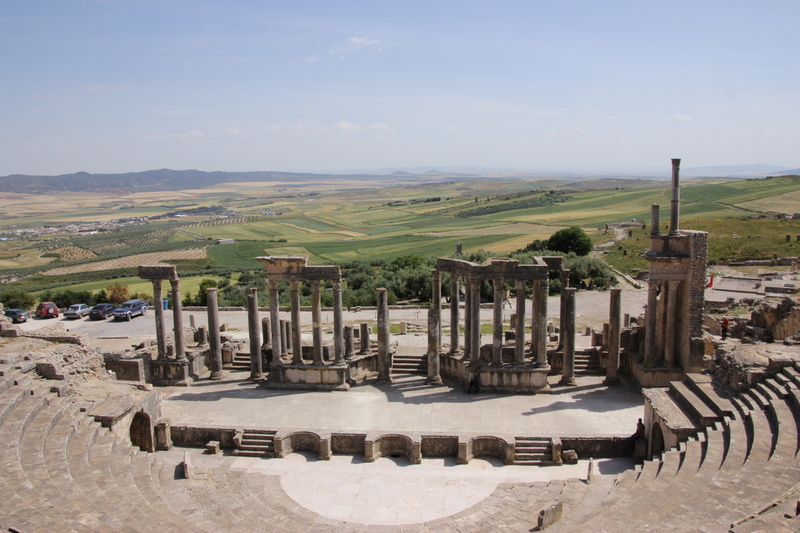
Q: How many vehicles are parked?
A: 5